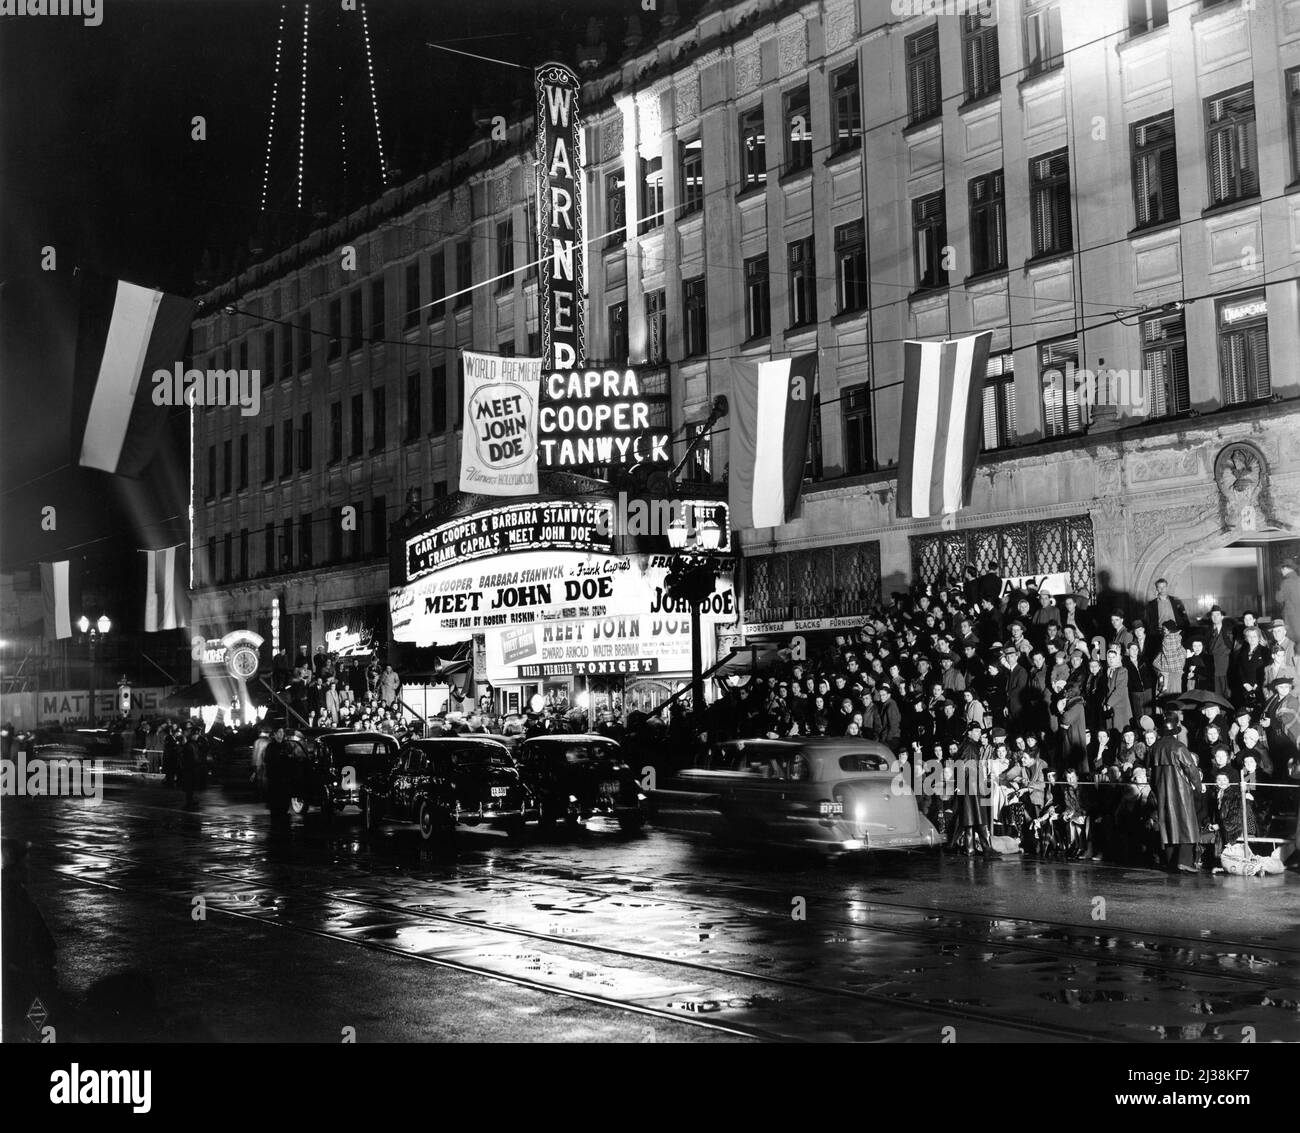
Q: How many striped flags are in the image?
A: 5